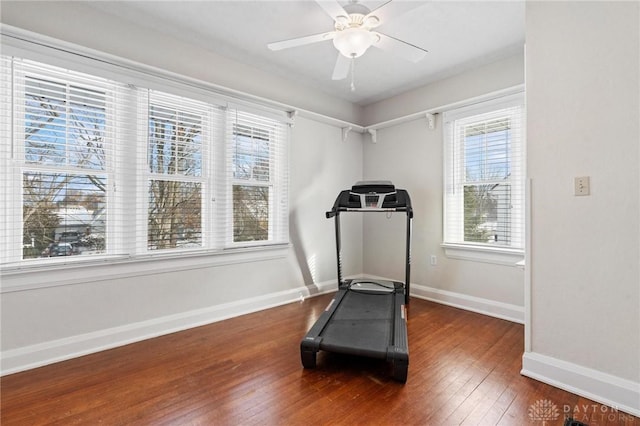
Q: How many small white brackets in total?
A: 4